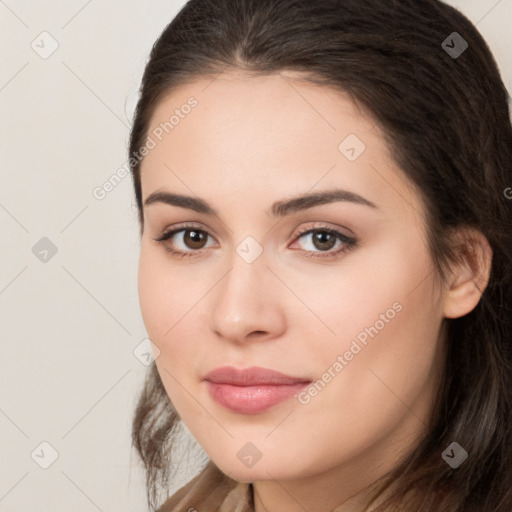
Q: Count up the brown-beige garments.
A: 1